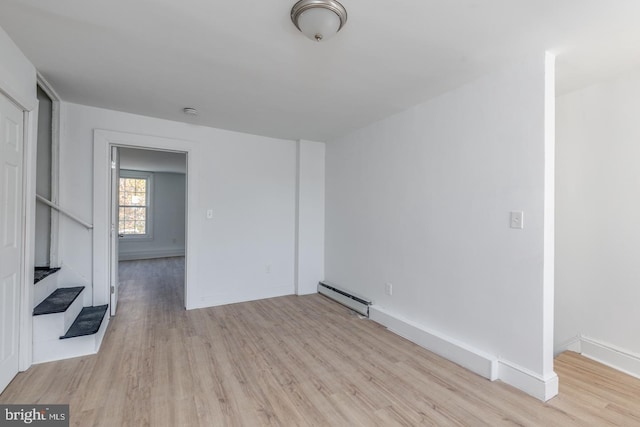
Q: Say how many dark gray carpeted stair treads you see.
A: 3